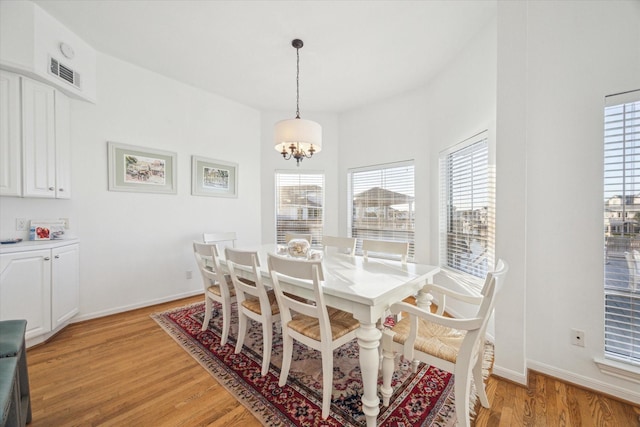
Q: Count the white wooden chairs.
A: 8